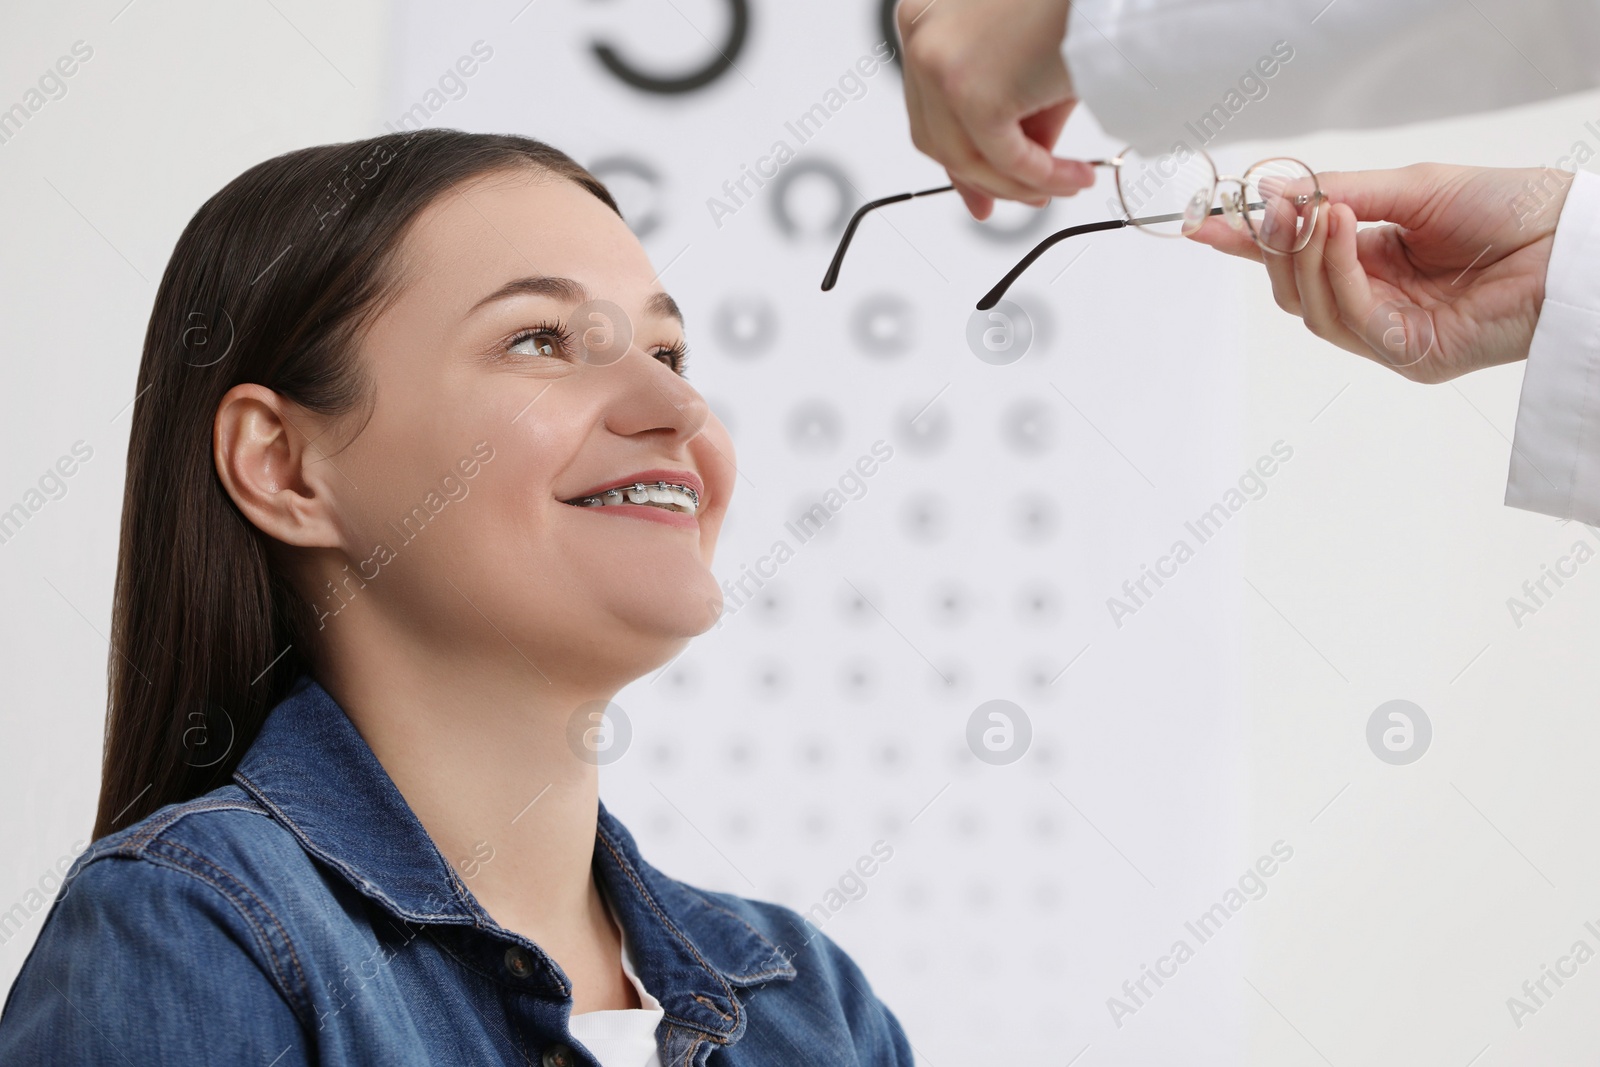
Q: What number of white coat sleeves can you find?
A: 2